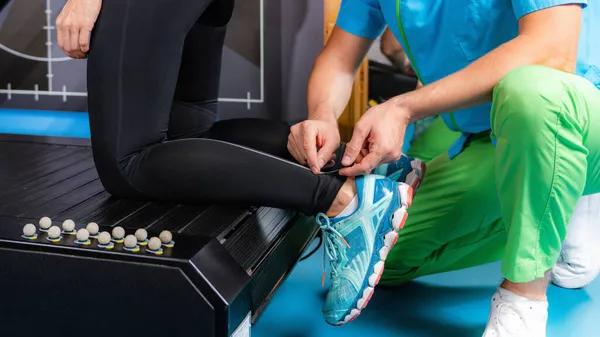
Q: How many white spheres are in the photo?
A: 12